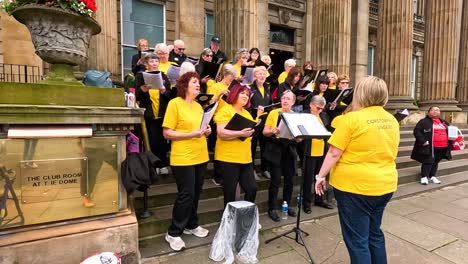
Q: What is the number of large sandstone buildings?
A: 1